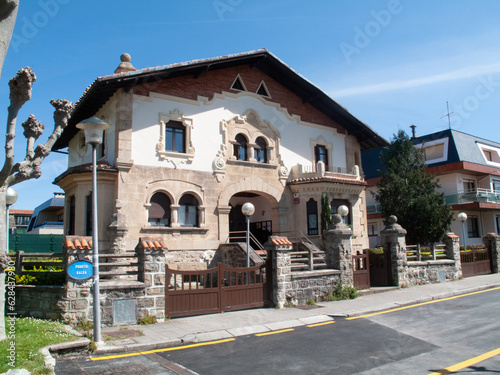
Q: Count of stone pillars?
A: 7